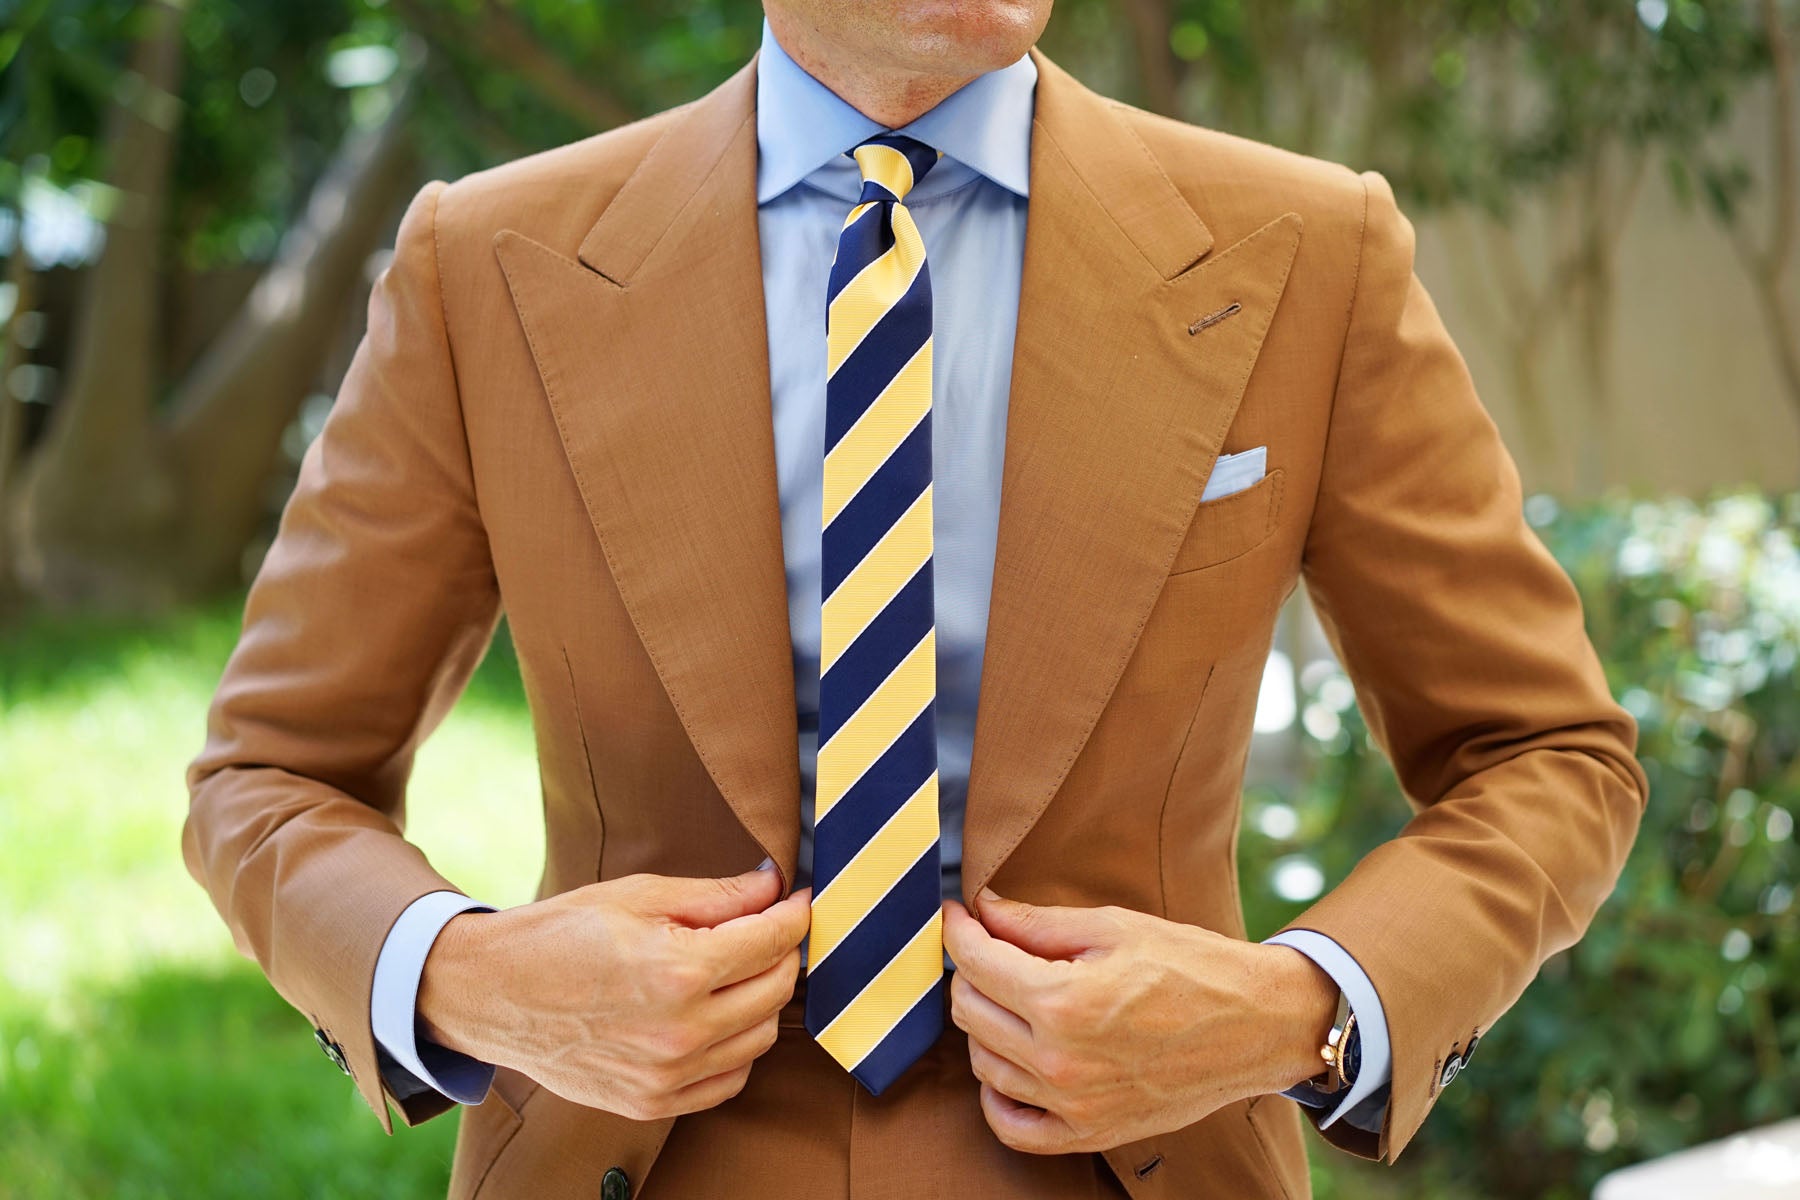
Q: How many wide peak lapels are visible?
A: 2